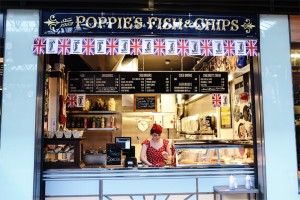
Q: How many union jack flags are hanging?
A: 12